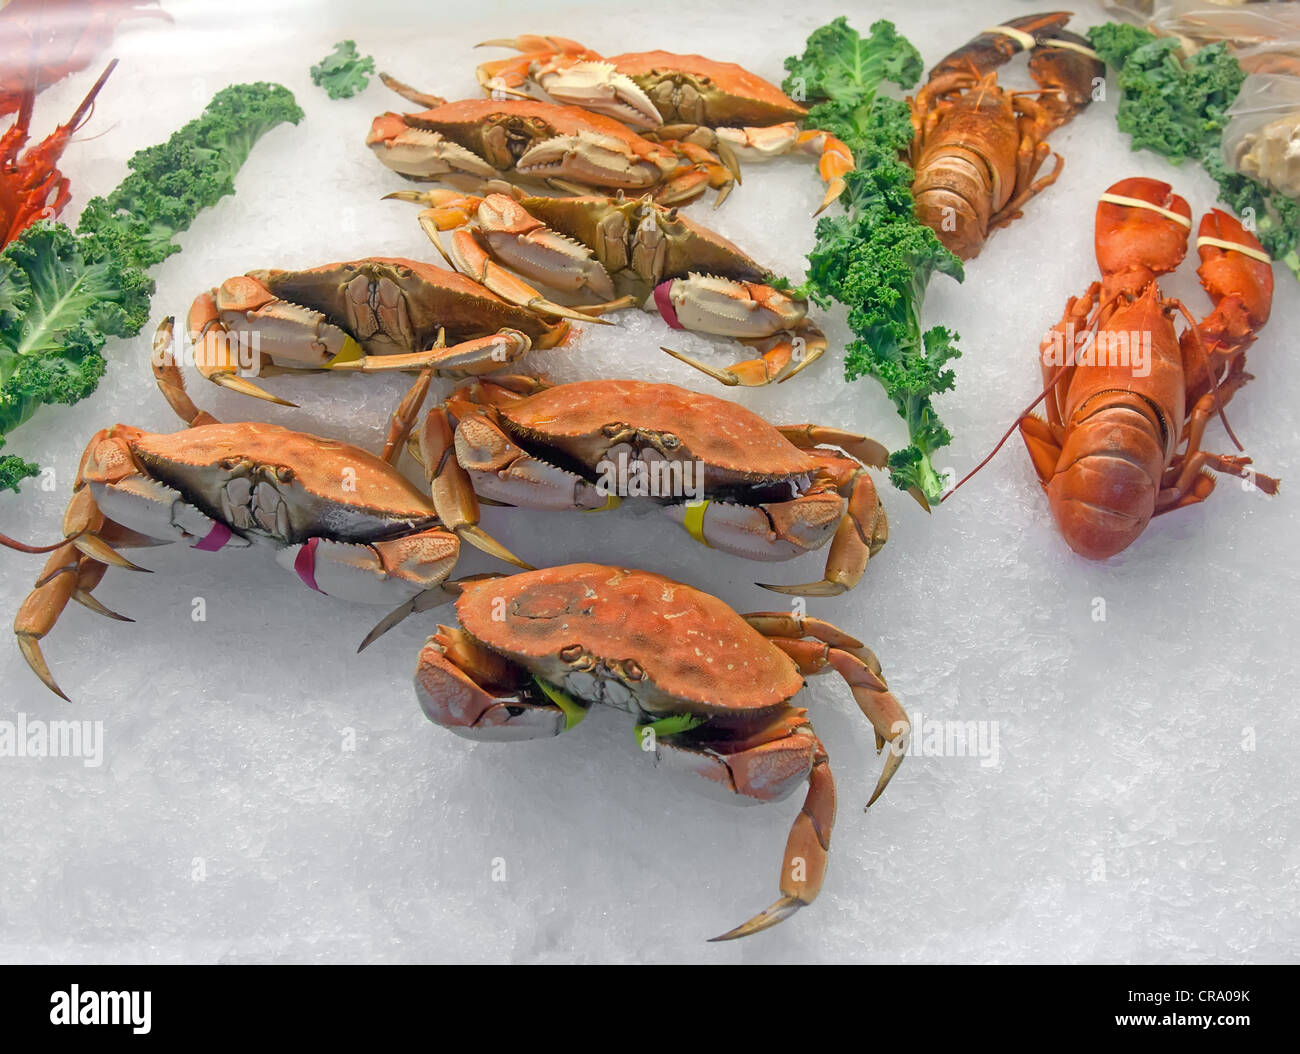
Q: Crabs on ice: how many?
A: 7